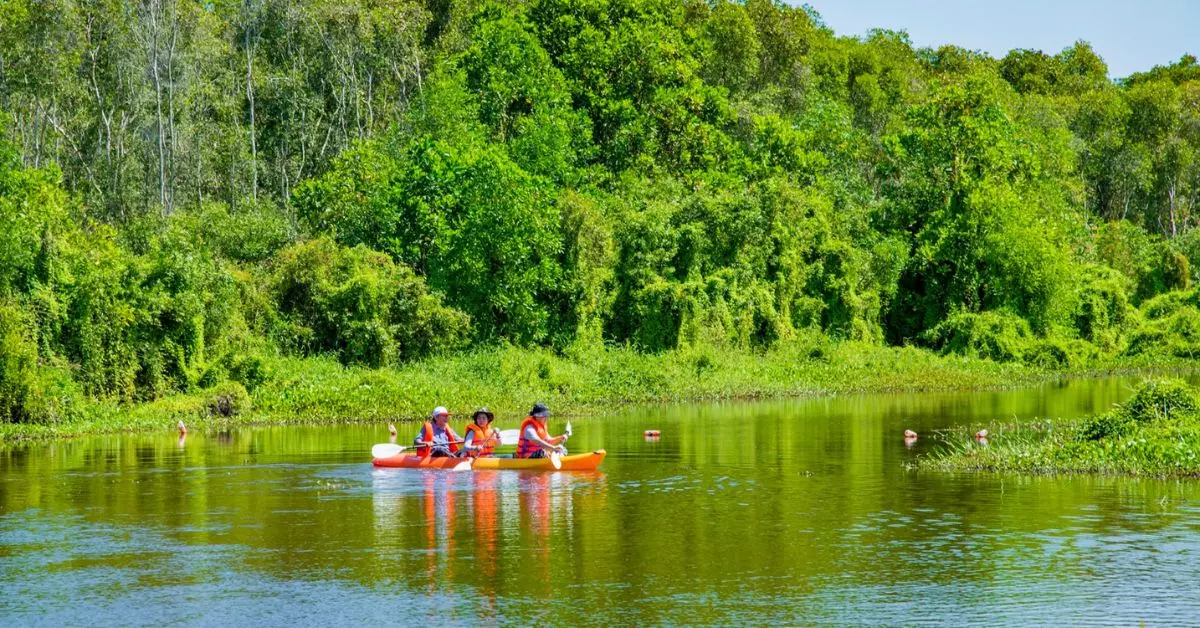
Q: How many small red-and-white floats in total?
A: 5